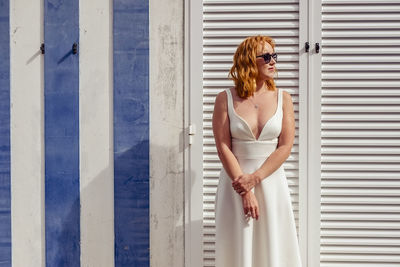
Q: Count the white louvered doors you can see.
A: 2